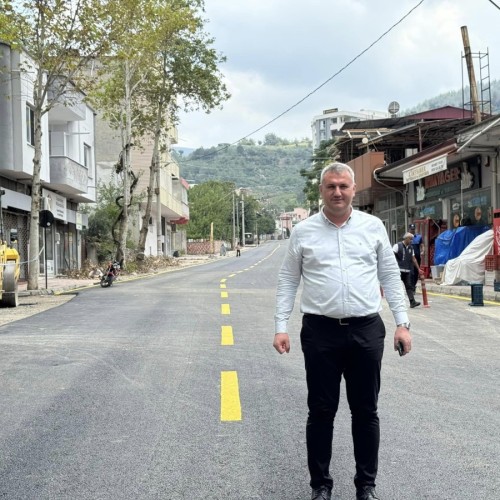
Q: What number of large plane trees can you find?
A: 3